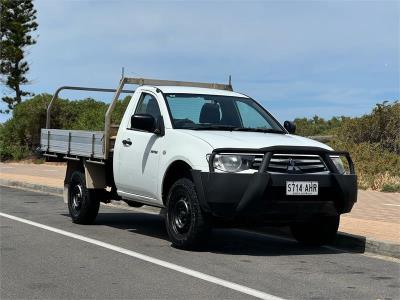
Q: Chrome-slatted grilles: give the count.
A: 1